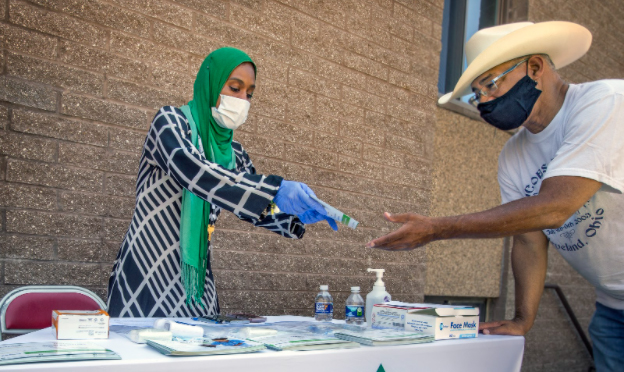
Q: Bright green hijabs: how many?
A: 1